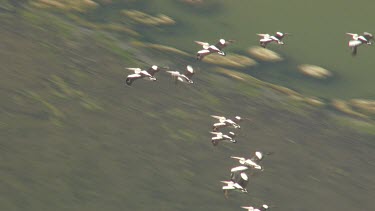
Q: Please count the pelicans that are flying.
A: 10